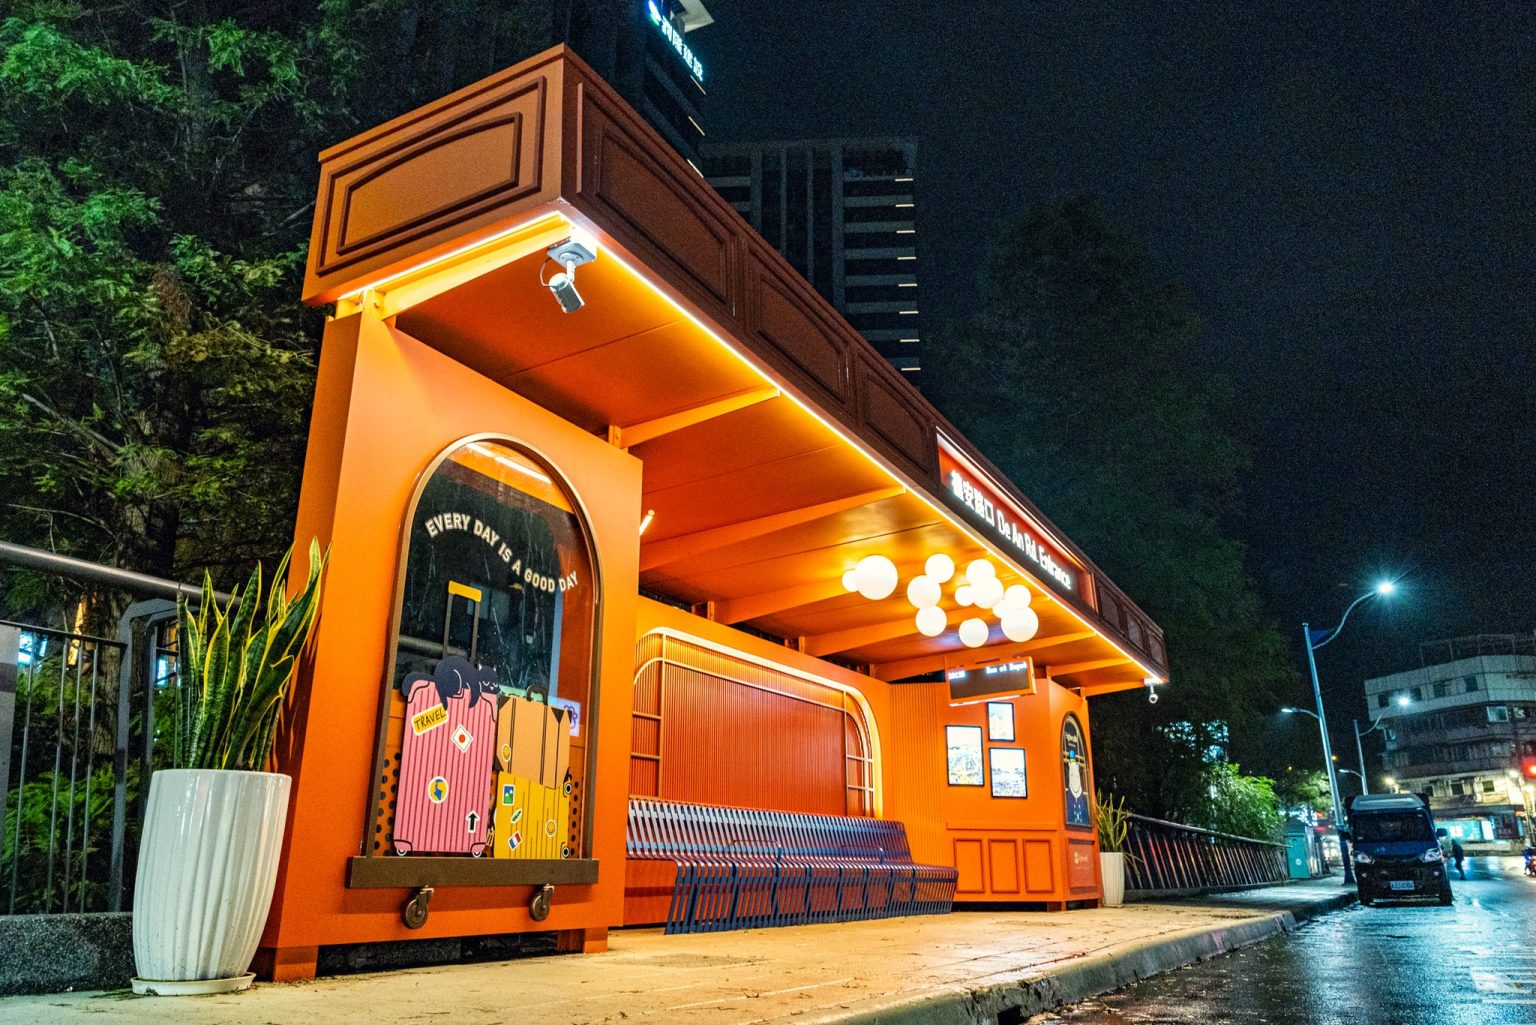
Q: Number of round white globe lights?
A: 12